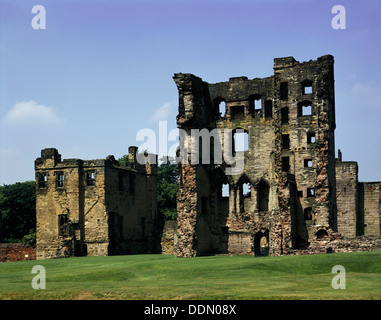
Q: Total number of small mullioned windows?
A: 3